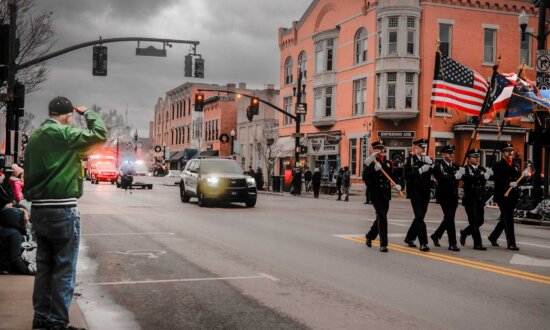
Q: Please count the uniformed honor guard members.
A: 5